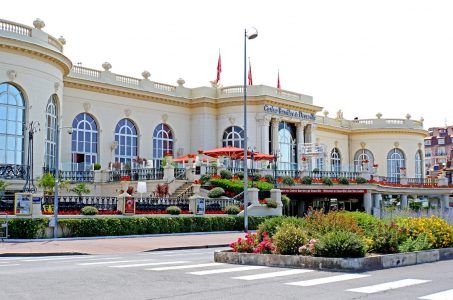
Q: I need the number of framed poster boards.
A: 3